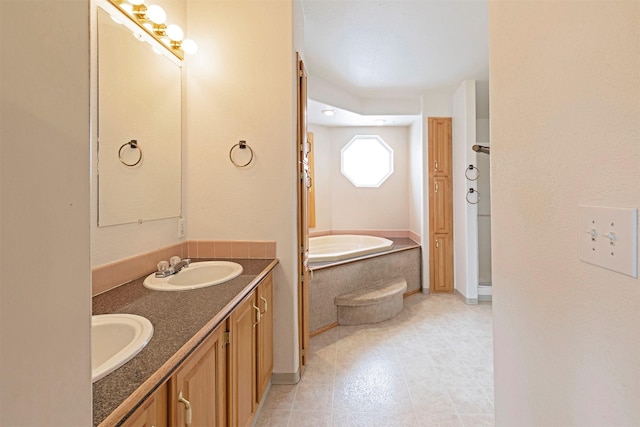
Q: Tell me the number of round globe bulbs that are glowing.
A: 4